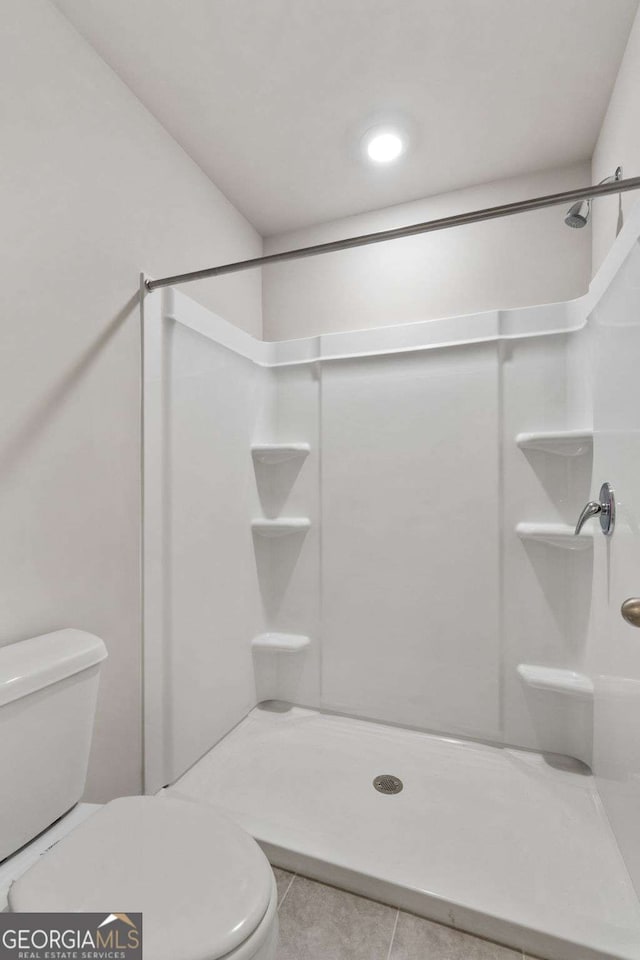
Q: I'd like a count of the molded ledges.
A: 6